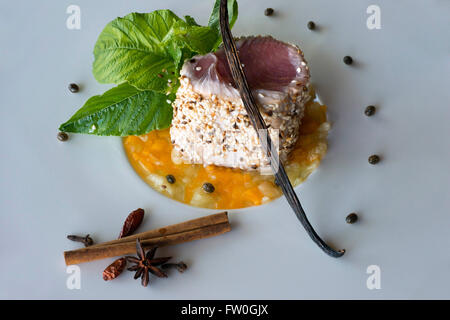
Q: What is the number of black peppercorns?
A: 10